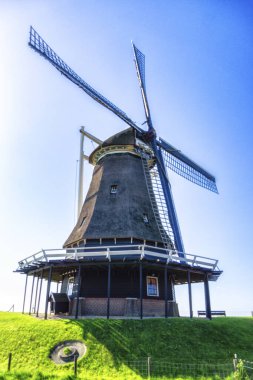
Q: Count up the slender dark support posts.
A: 11